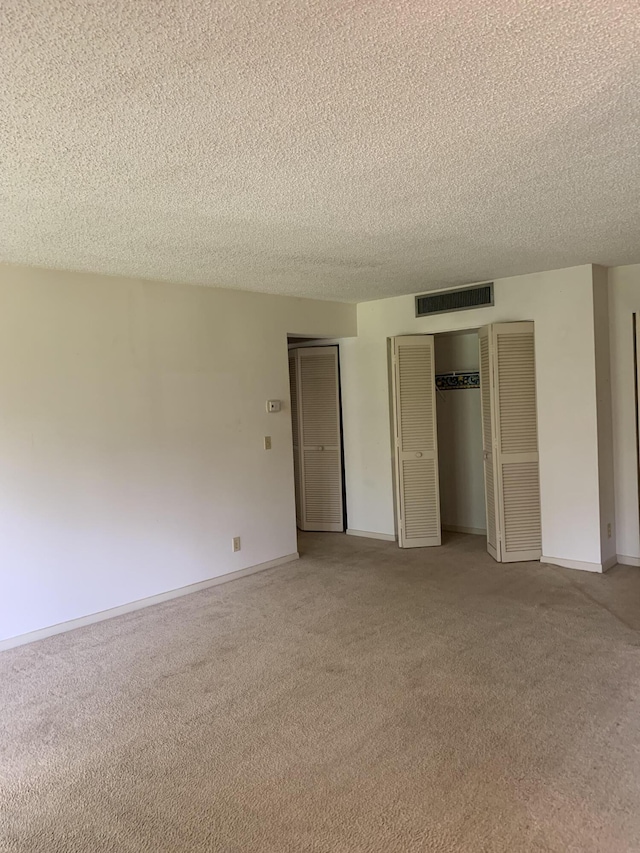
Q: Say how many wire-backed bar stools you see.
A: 0